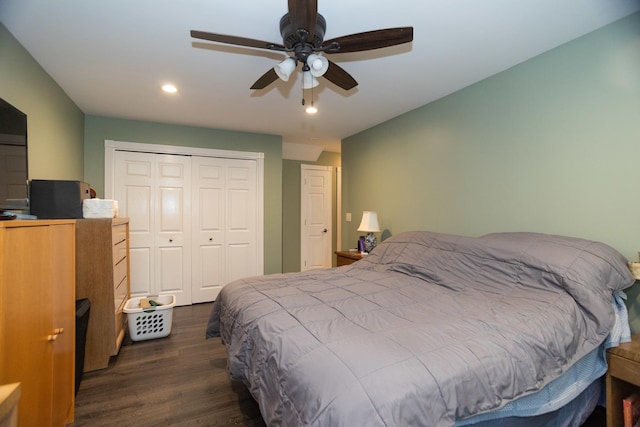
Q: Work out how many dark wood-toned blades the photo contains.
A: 5